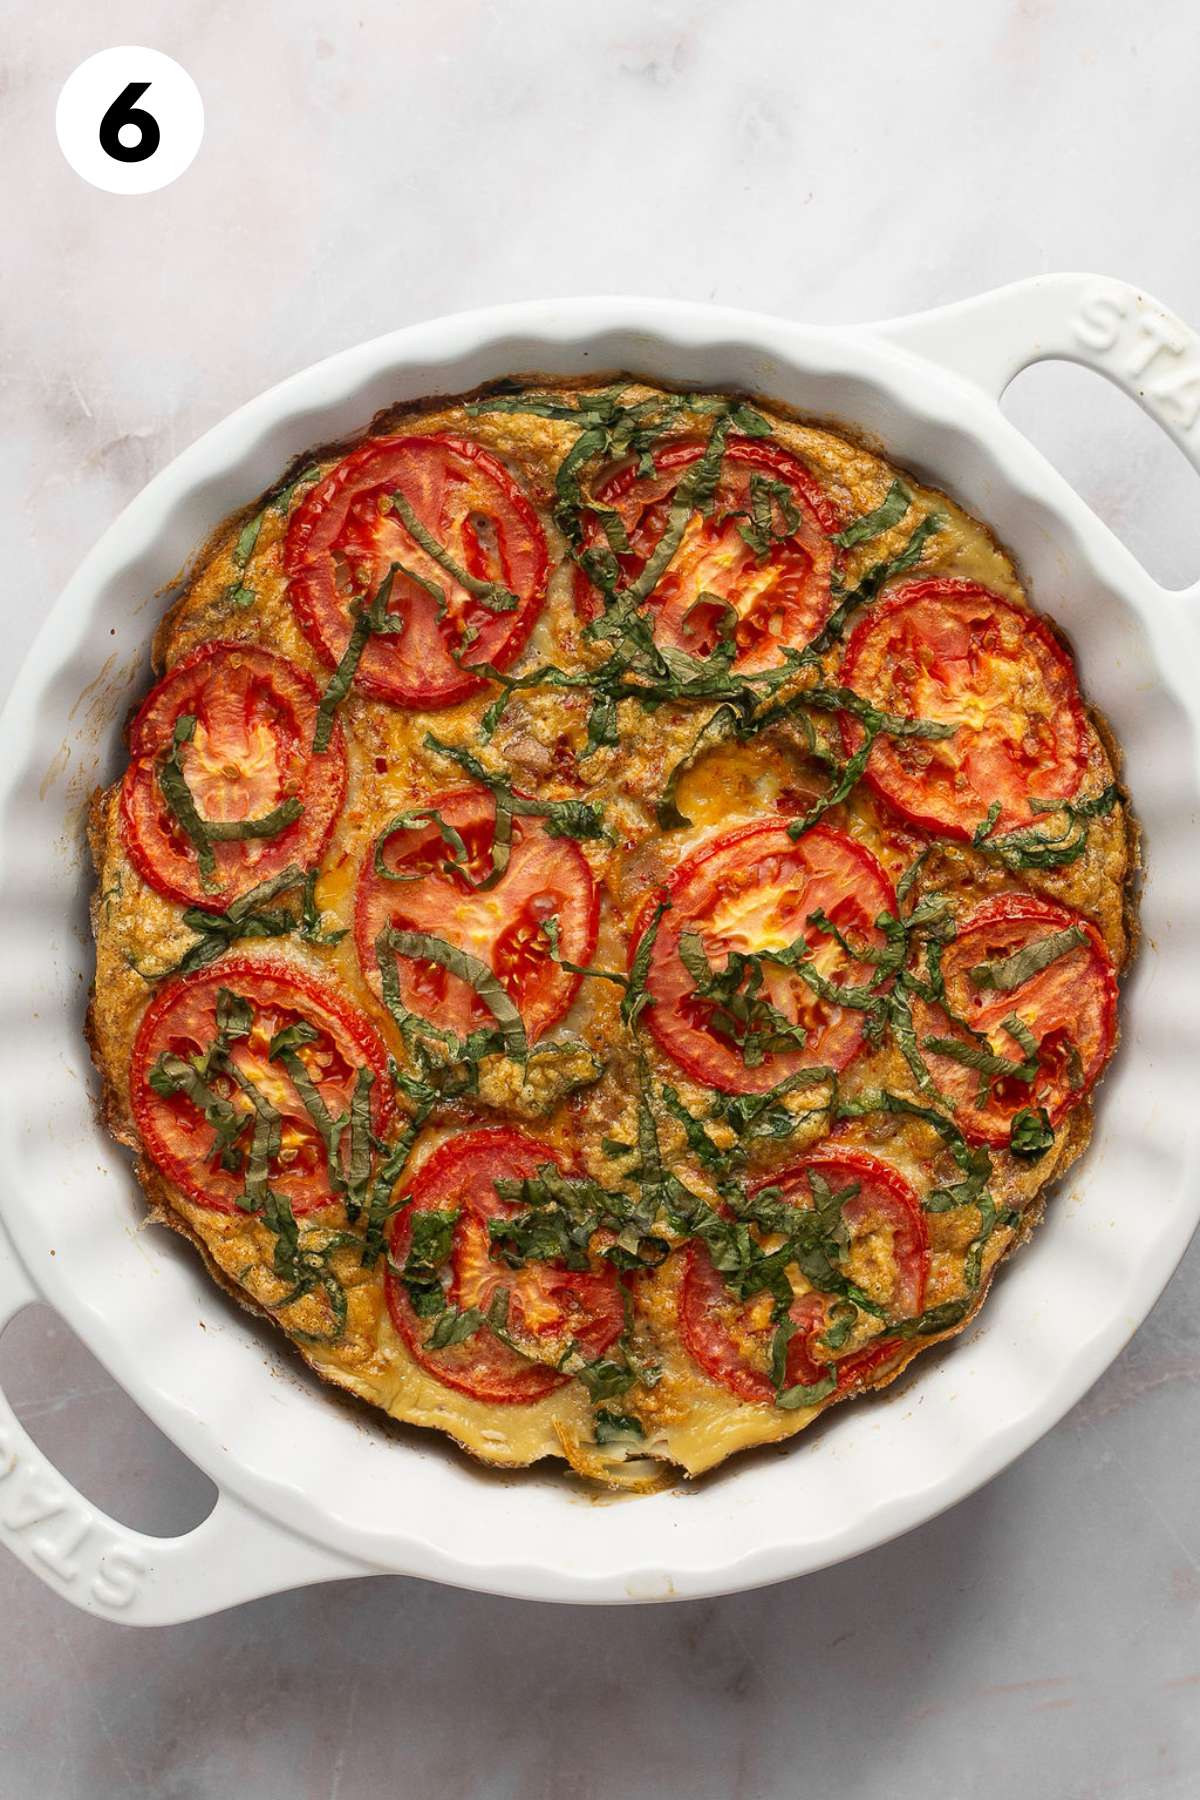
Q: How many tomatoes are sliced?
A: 10